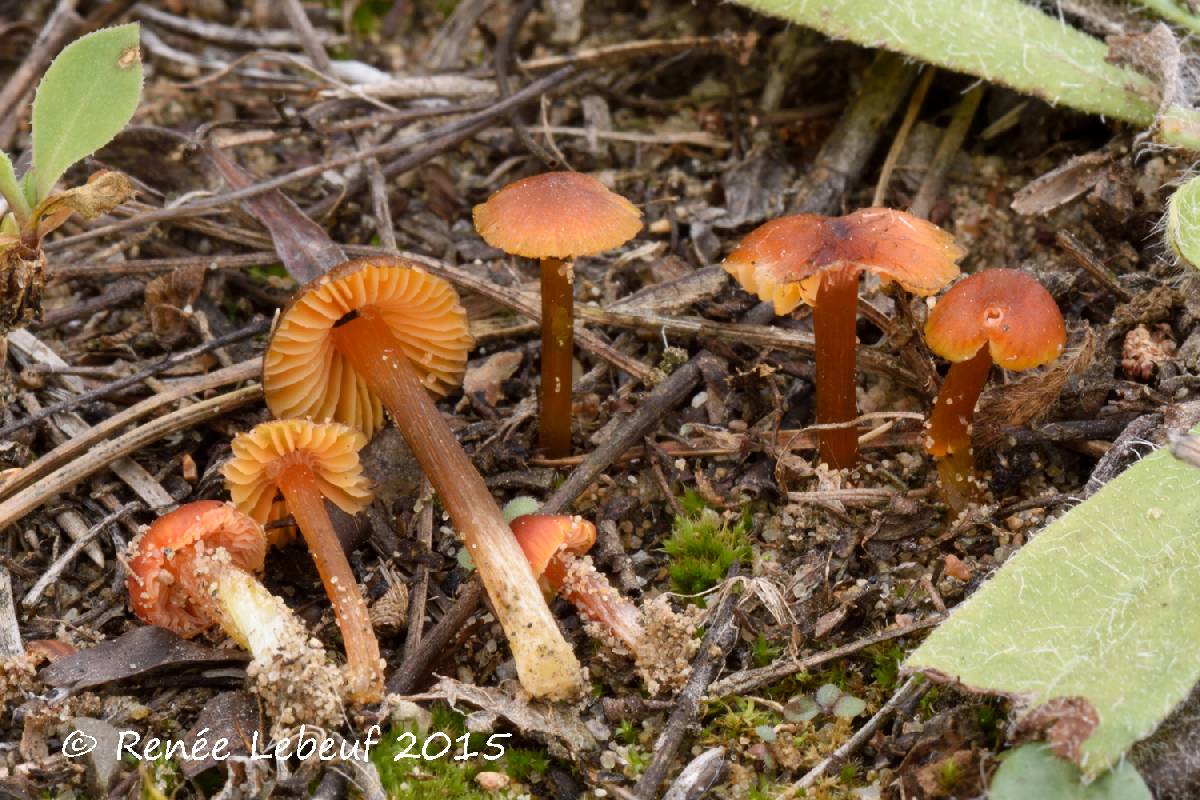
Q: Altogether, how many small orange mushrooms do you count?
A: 7